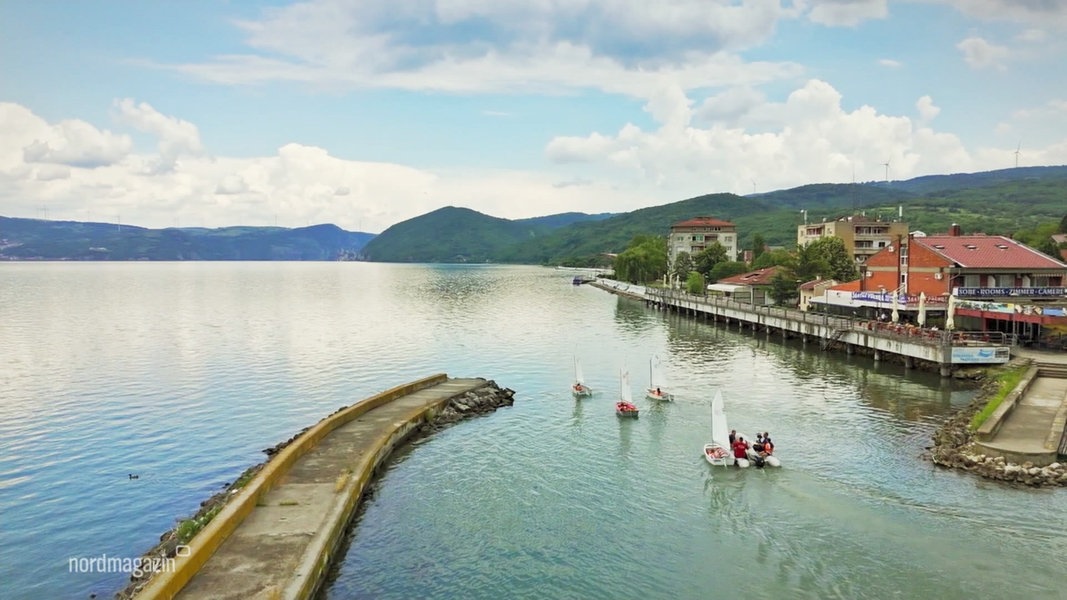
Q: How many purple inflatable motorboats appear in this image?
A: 0